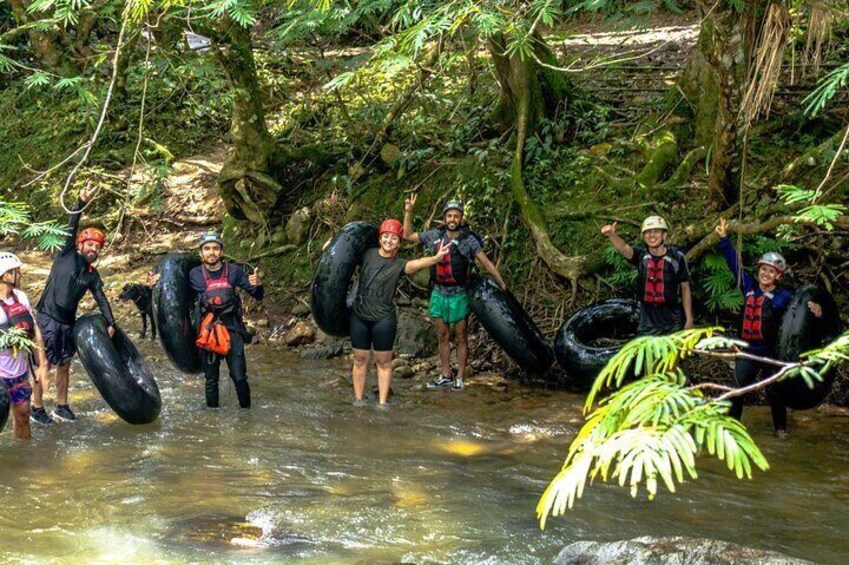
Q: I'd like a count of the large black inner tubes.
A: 7